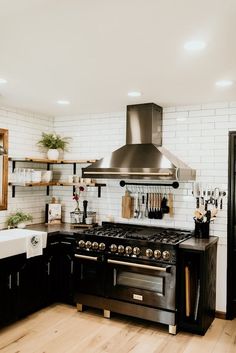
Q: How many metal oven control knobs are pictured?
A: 11